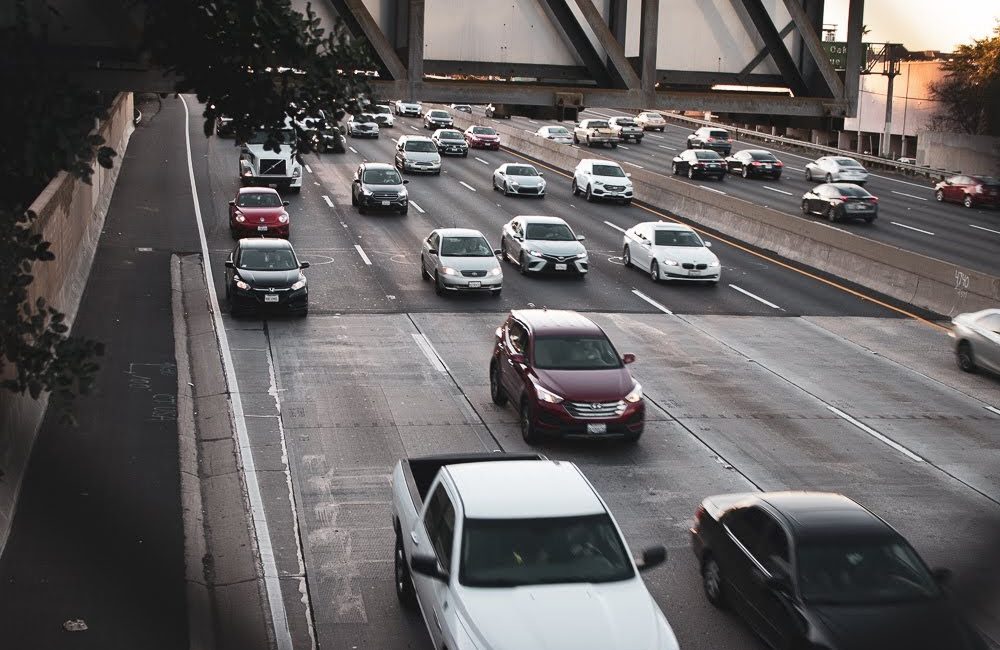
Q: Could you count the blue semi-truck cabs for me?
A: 0